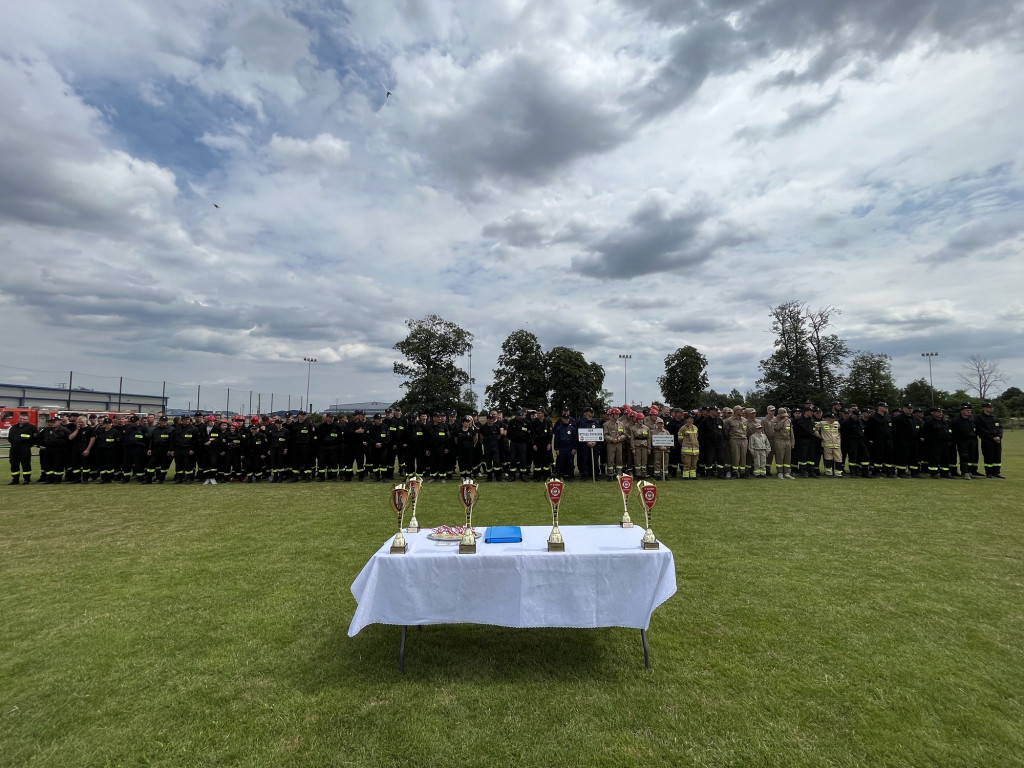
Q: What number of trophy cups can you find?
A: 6